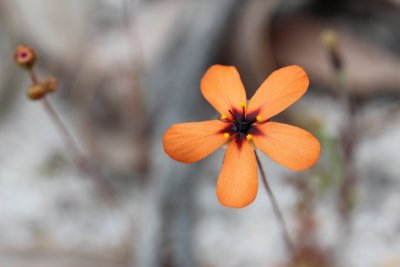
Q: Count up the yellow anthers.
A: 5